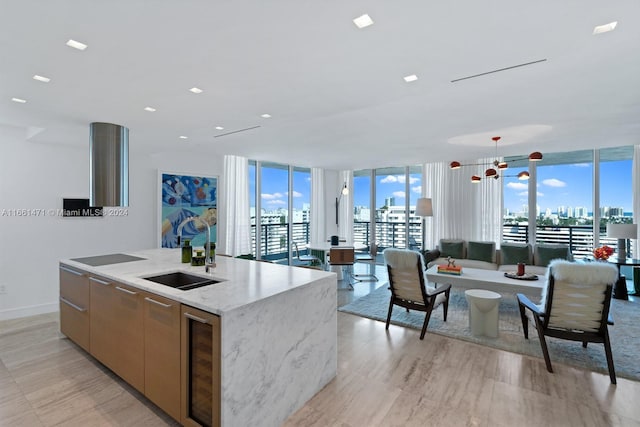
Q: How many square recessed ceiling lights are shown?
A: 11